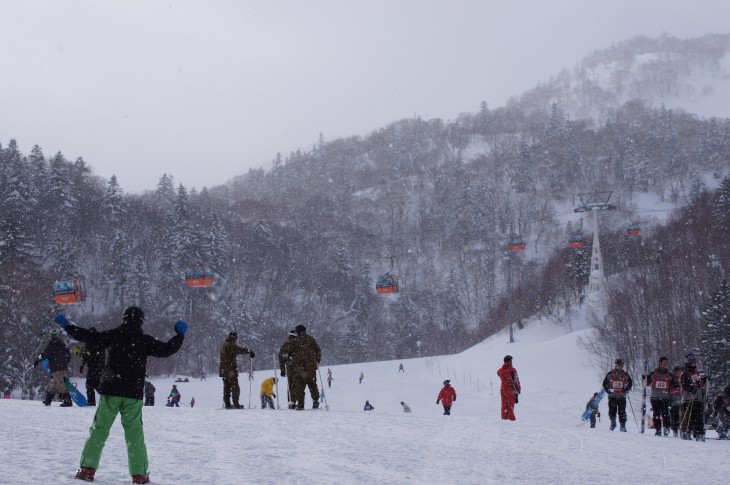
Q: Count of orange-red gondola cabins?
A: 6